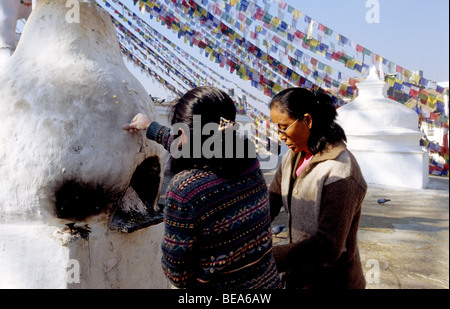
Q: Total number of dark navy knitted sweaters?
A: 1